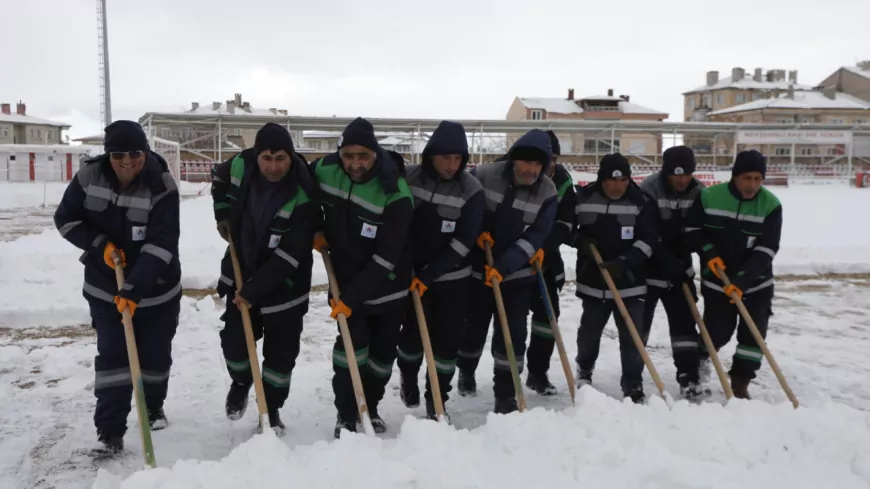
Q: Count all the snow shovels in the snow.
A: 9